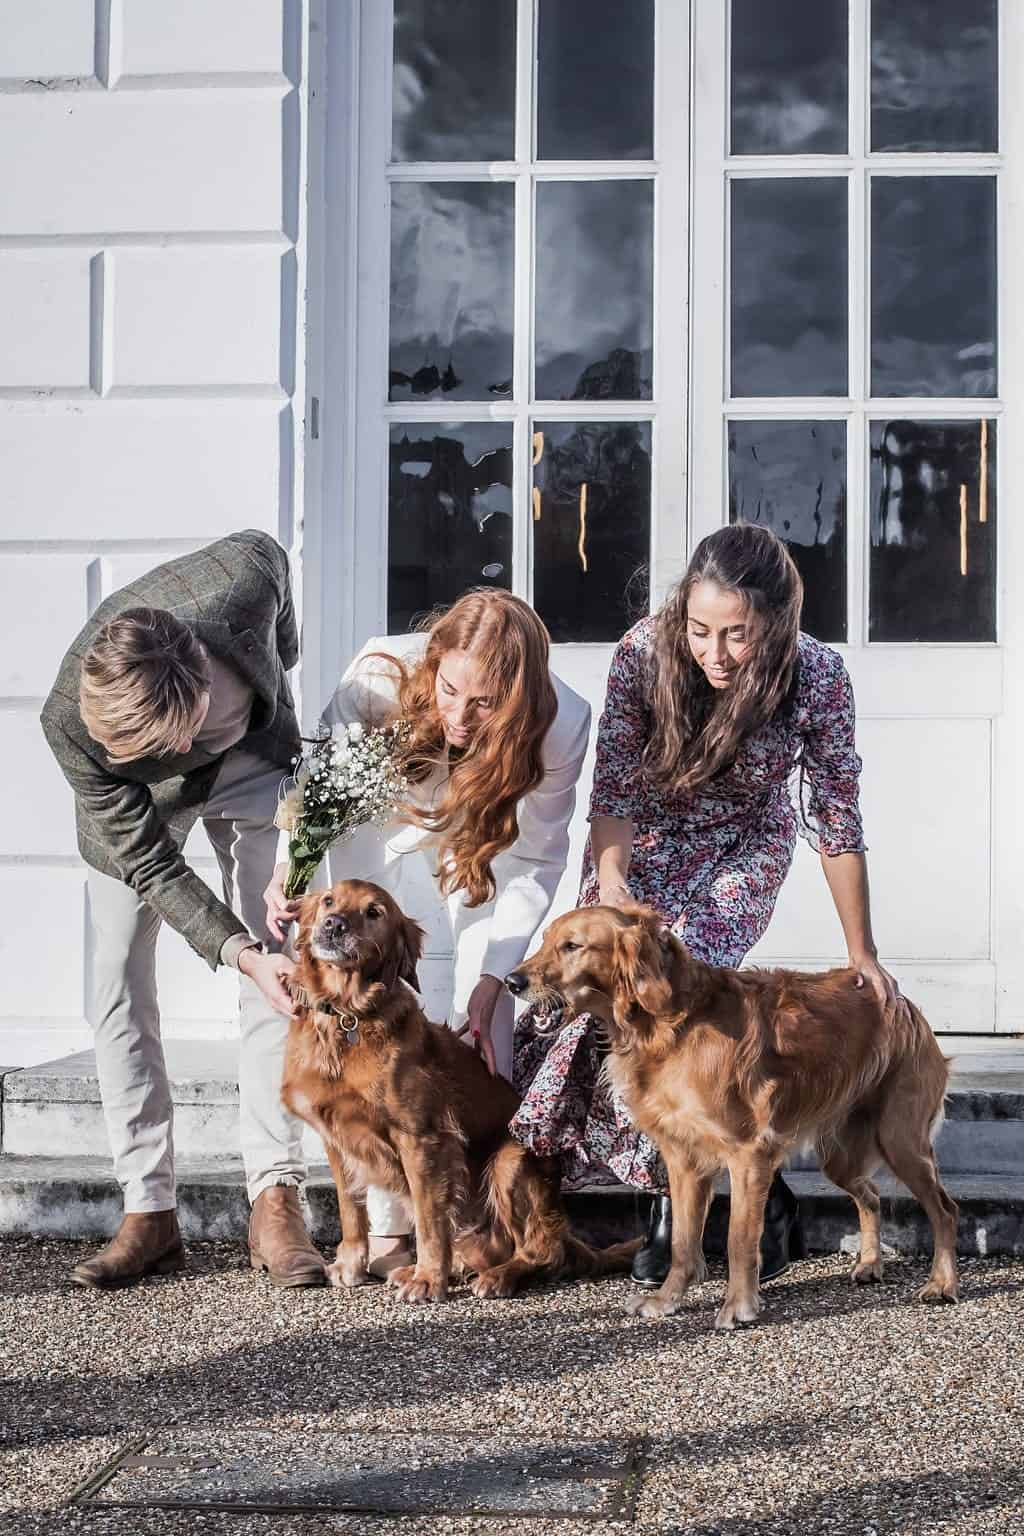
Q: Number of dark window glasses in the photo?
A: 12